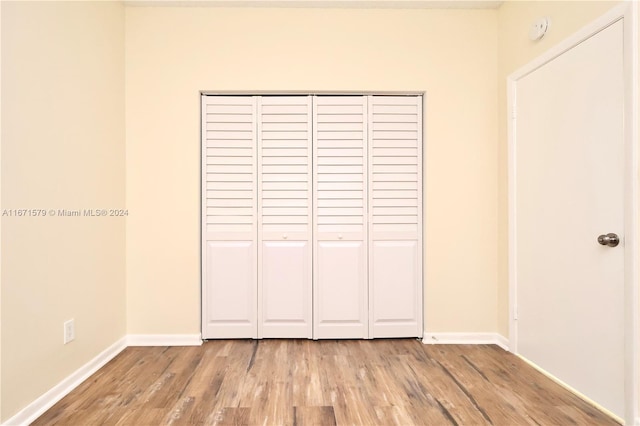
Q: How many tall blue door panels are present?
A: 0